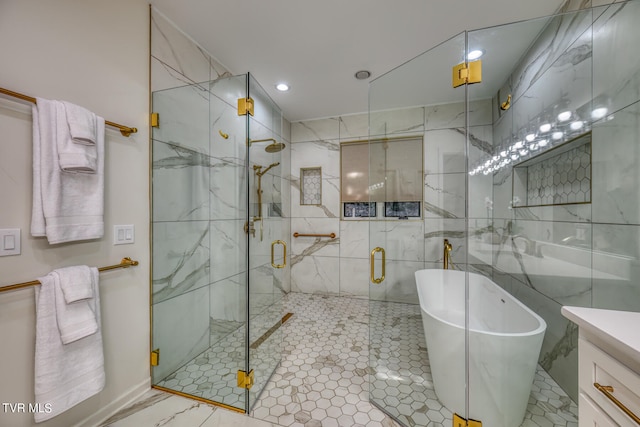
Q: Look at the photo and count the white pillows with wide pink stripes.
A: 0